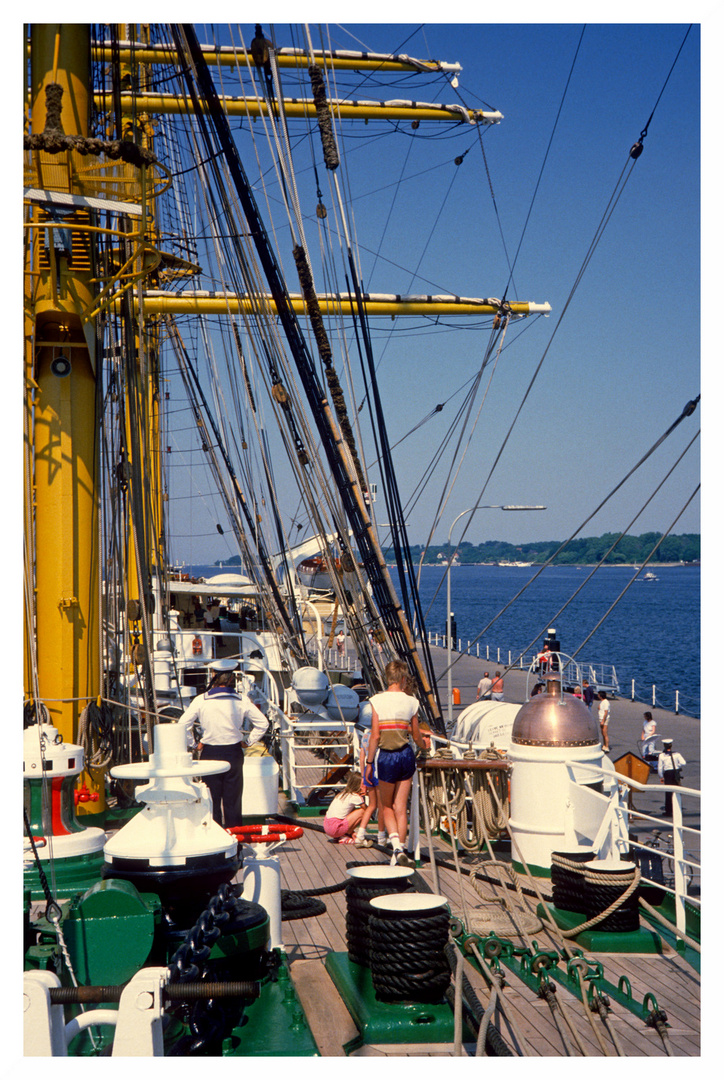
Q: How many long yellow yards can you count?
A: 3